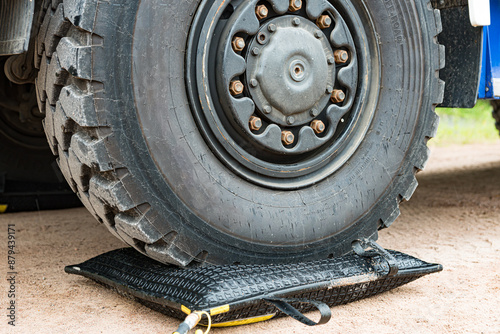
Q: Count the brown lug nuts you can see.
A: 10